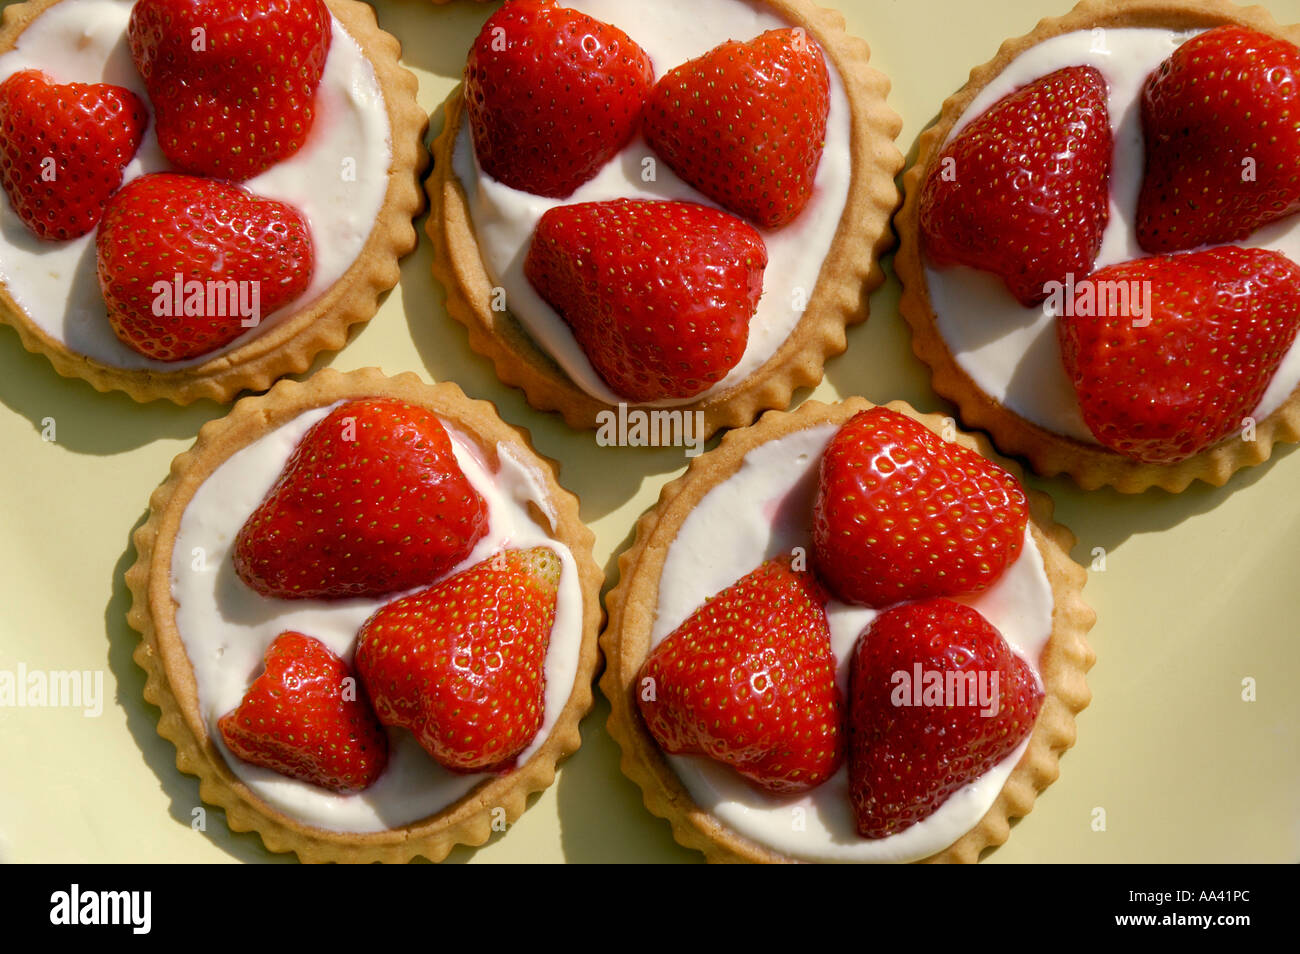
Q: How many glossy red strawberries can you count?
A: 15